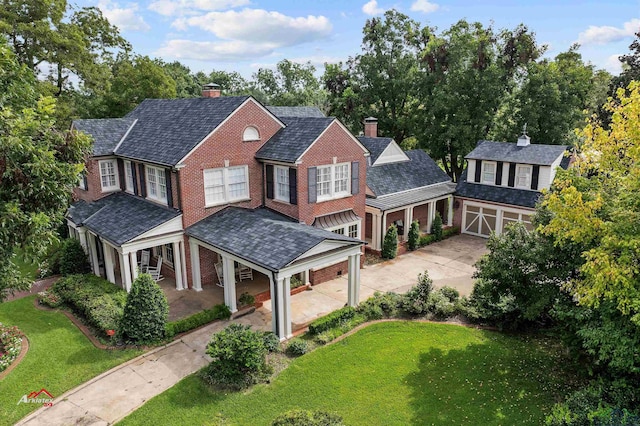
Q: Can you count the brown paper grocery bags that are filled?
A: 0